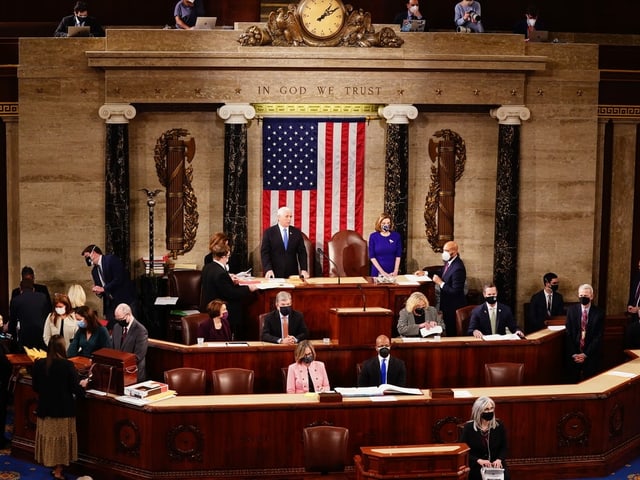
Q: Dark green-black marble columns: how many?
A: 4